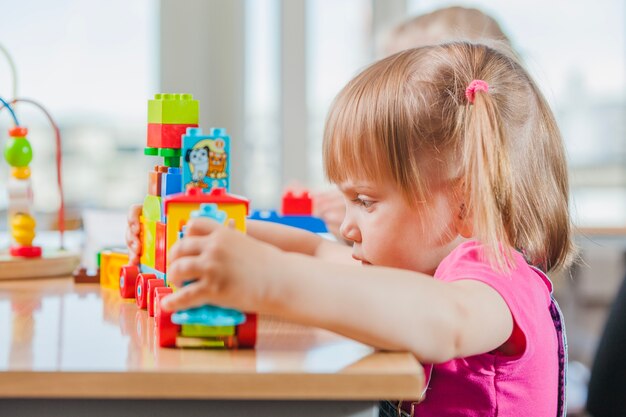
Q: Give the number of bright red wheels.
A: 6